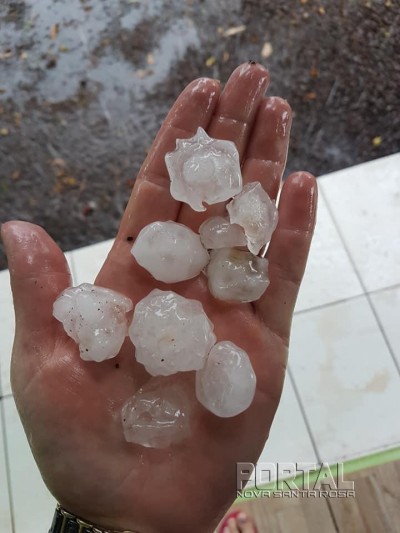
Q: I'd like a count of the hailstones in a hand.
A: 9